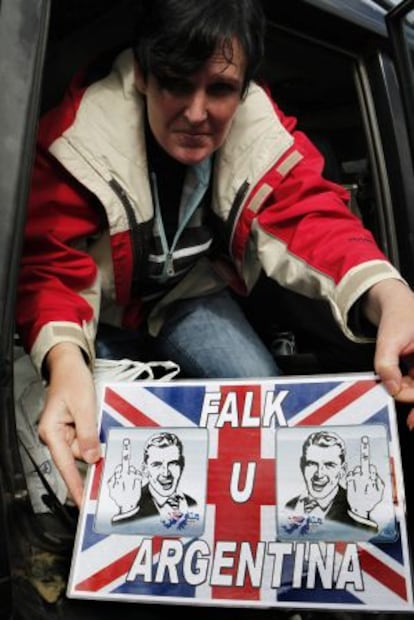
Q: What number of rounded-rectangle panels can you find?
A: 2